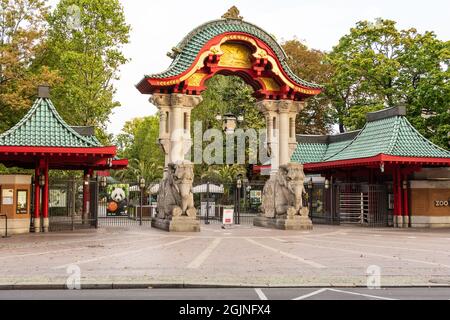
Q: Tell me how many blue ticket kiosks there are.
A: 0